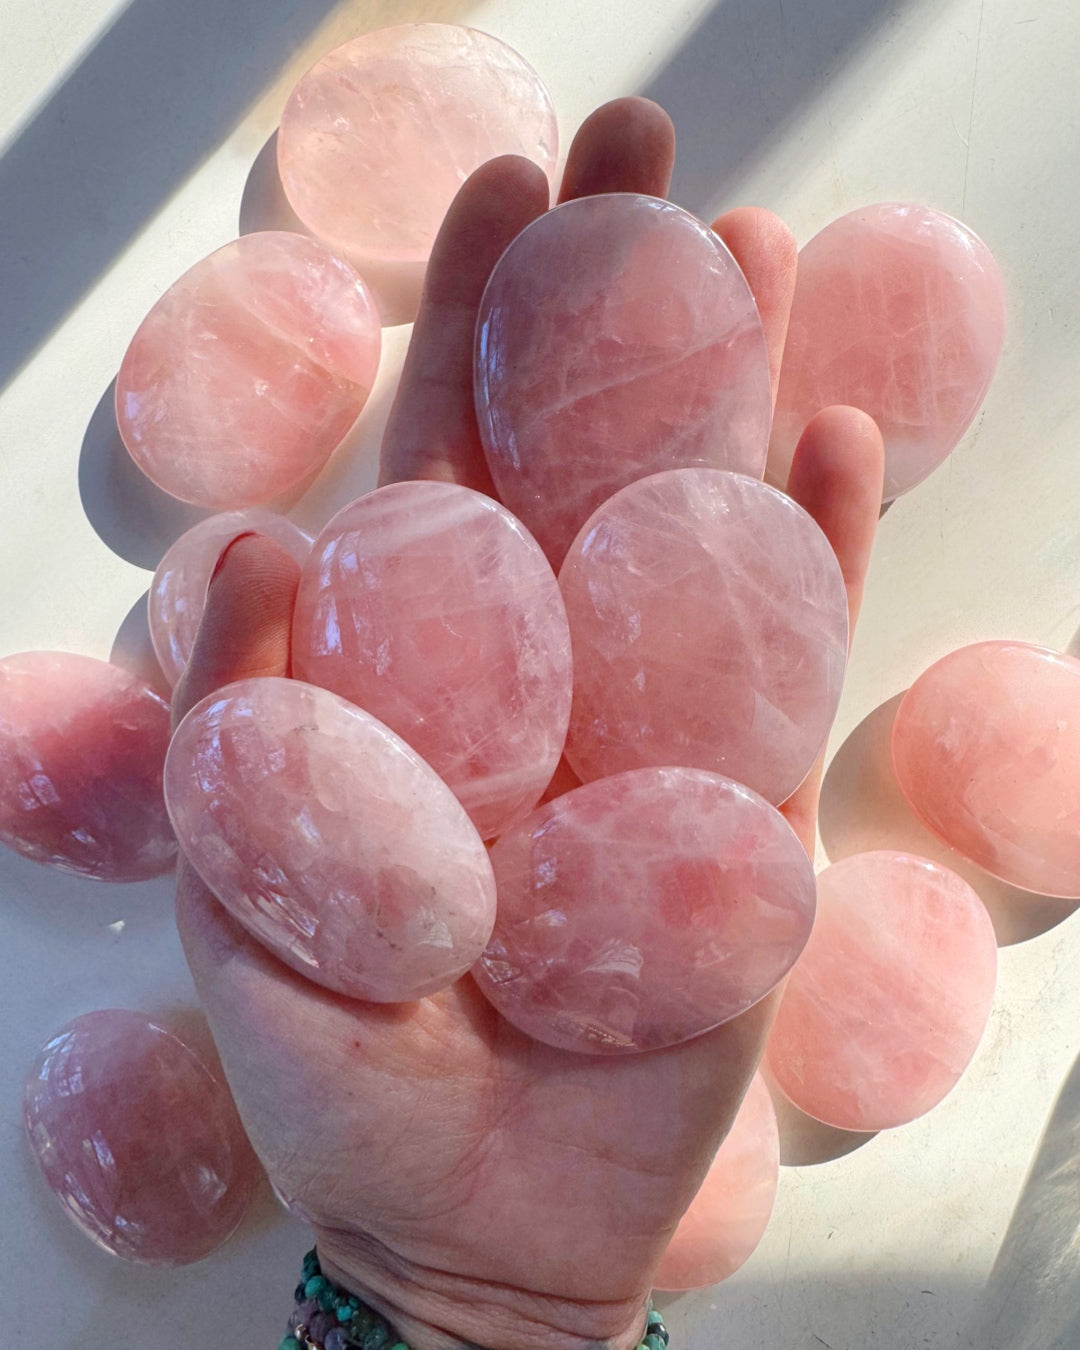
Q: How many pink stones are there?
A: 14